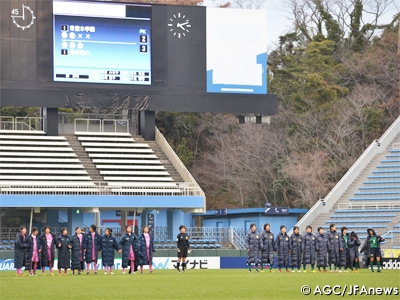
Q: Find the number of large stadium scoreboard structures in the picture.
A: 1